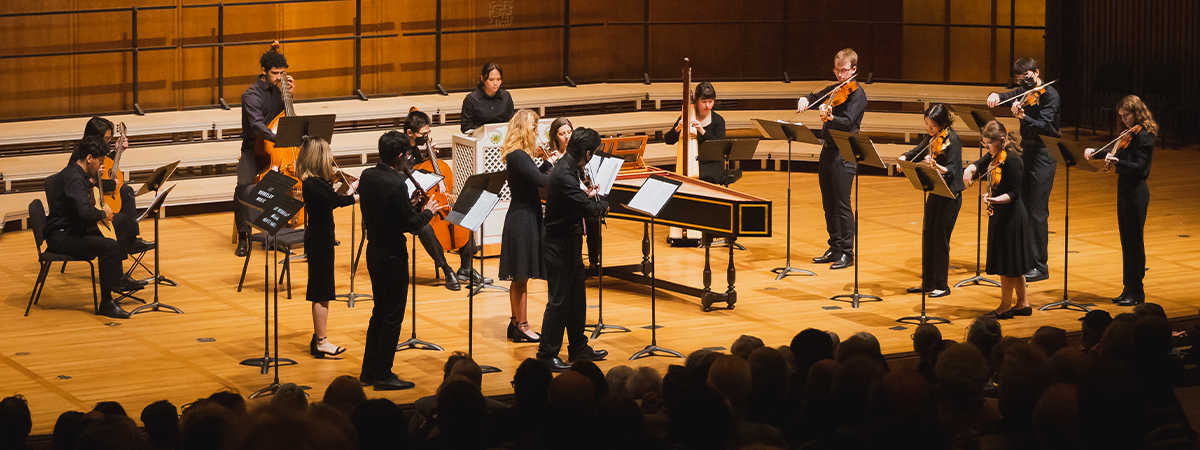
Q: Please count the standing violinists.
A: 8